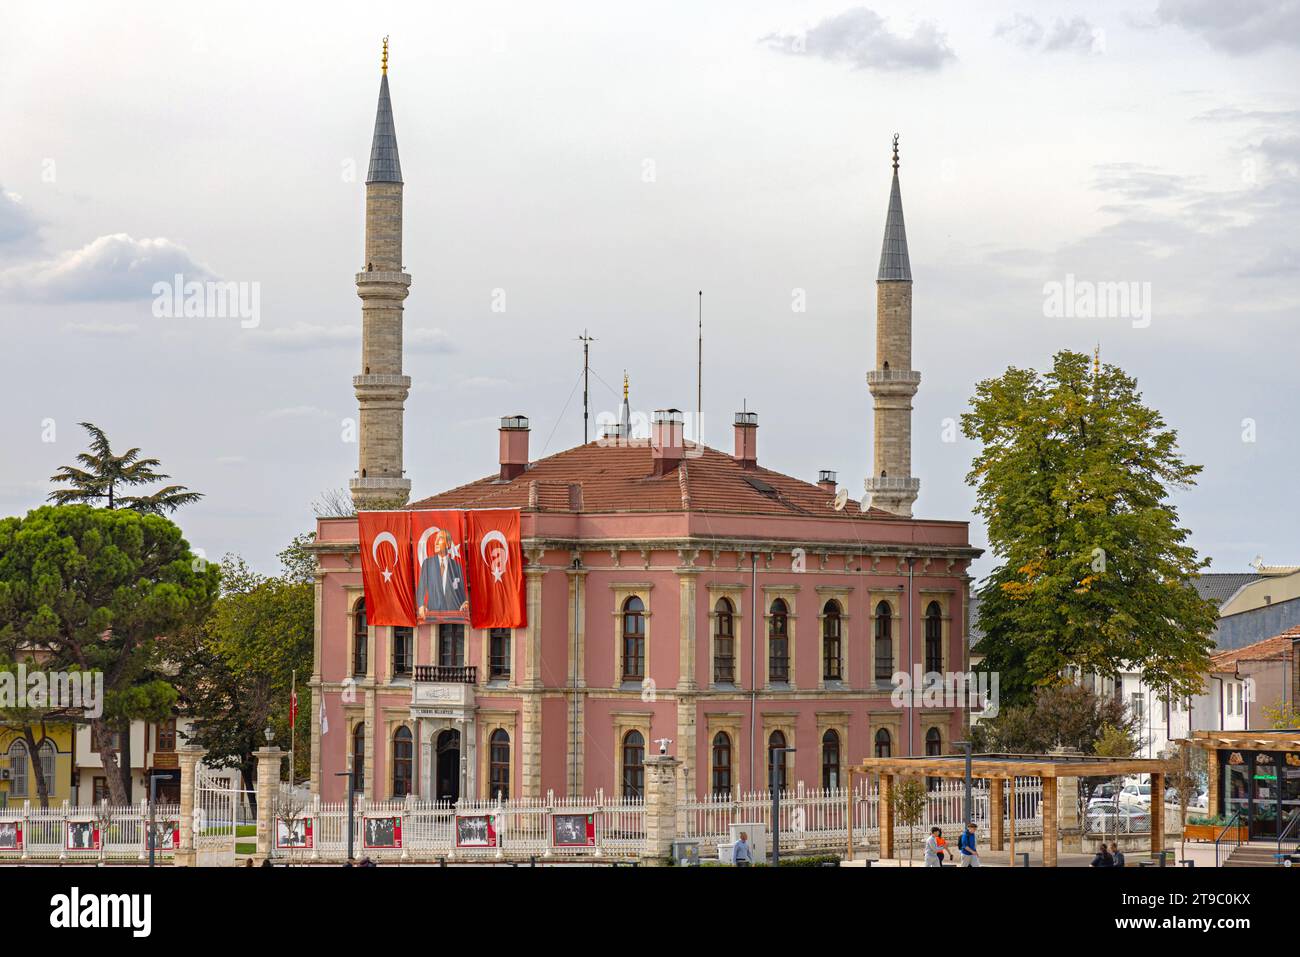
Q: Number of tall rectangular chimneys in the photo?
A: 3